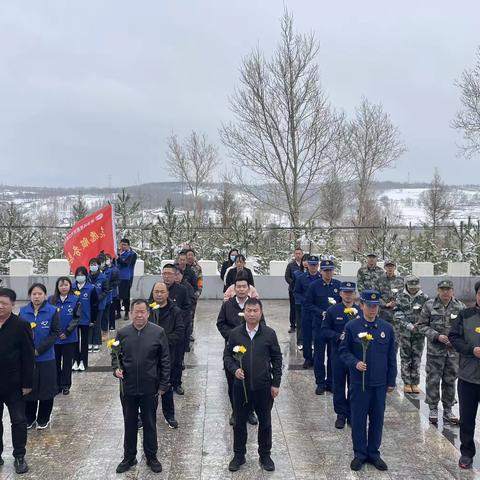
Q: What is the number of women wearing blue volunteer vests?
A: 6